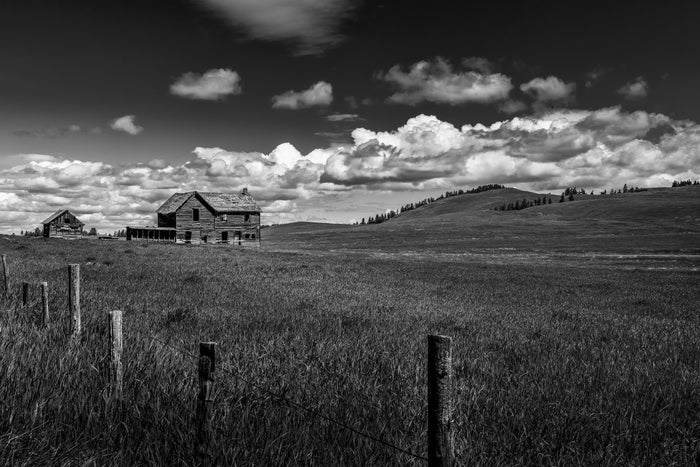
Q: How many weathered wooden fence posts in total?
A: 7